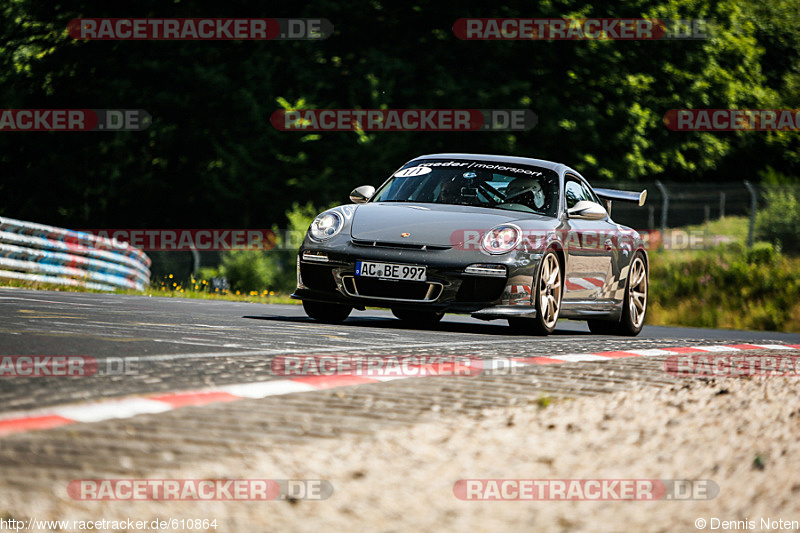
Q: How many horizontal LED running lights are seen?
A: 2